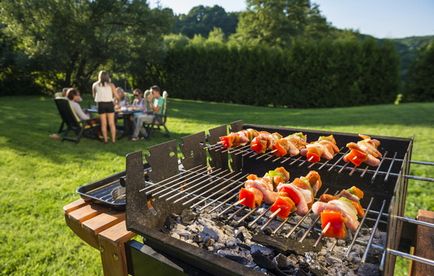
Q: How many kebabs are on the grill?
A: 8